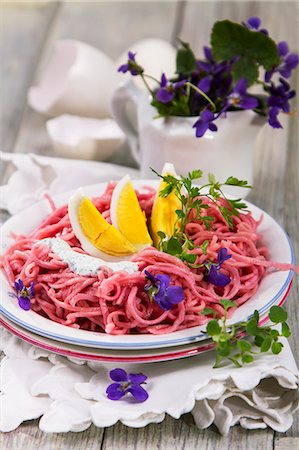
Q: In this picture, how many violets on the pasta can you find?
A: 3